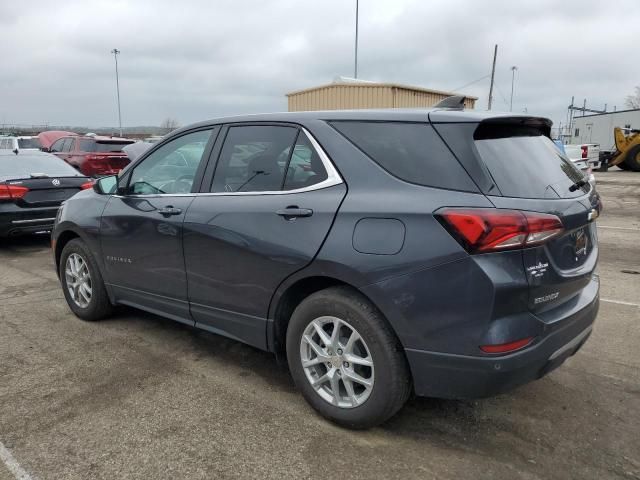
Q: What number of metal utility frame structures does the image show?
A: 1